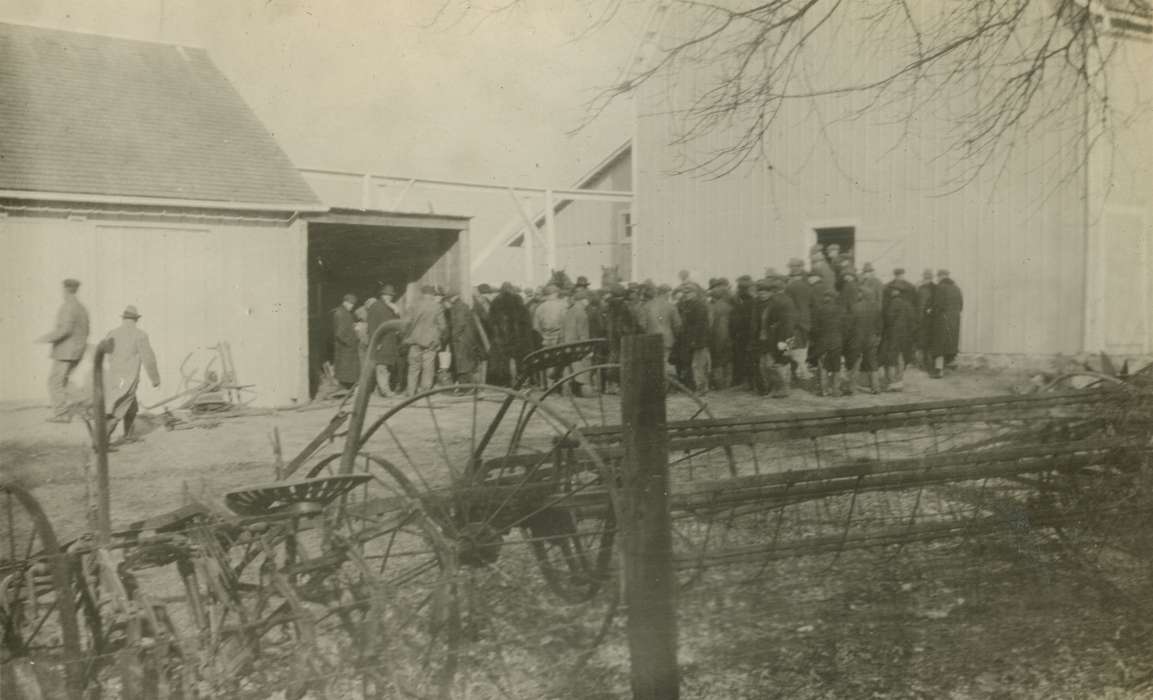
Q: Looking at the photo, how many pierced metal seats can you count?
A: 2